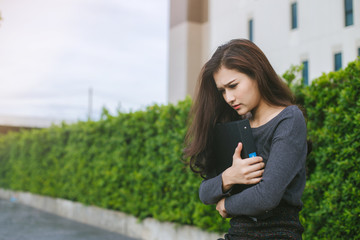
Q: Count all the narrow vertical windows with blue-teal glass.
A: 5